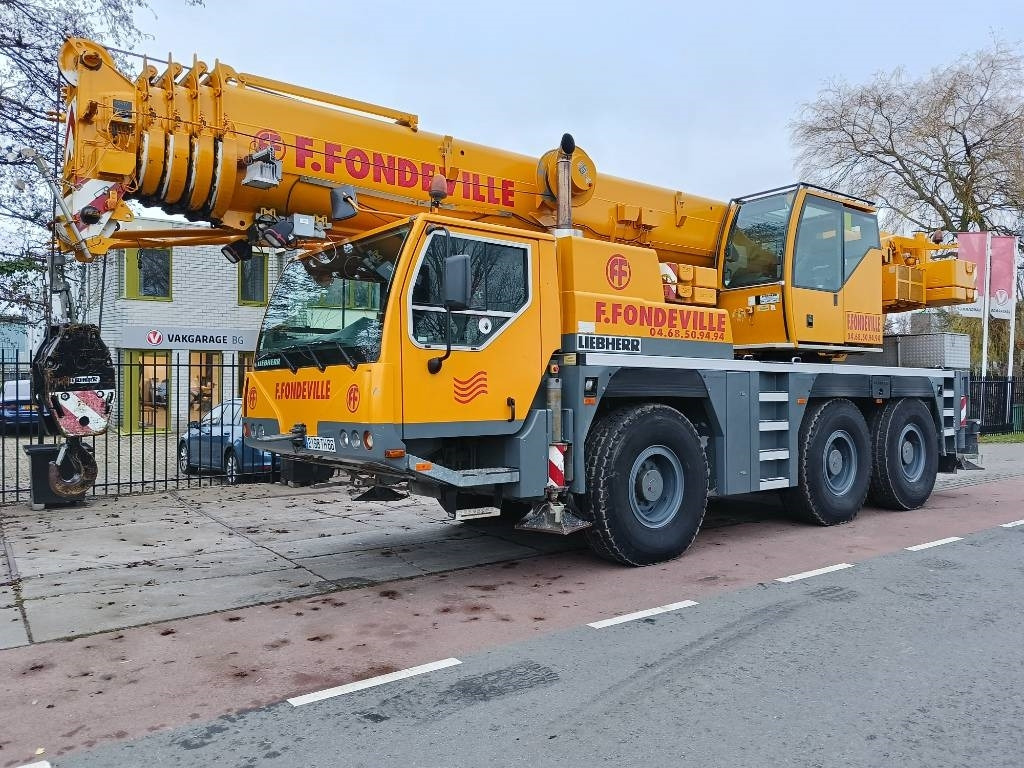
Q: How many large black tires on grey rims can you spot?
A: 3